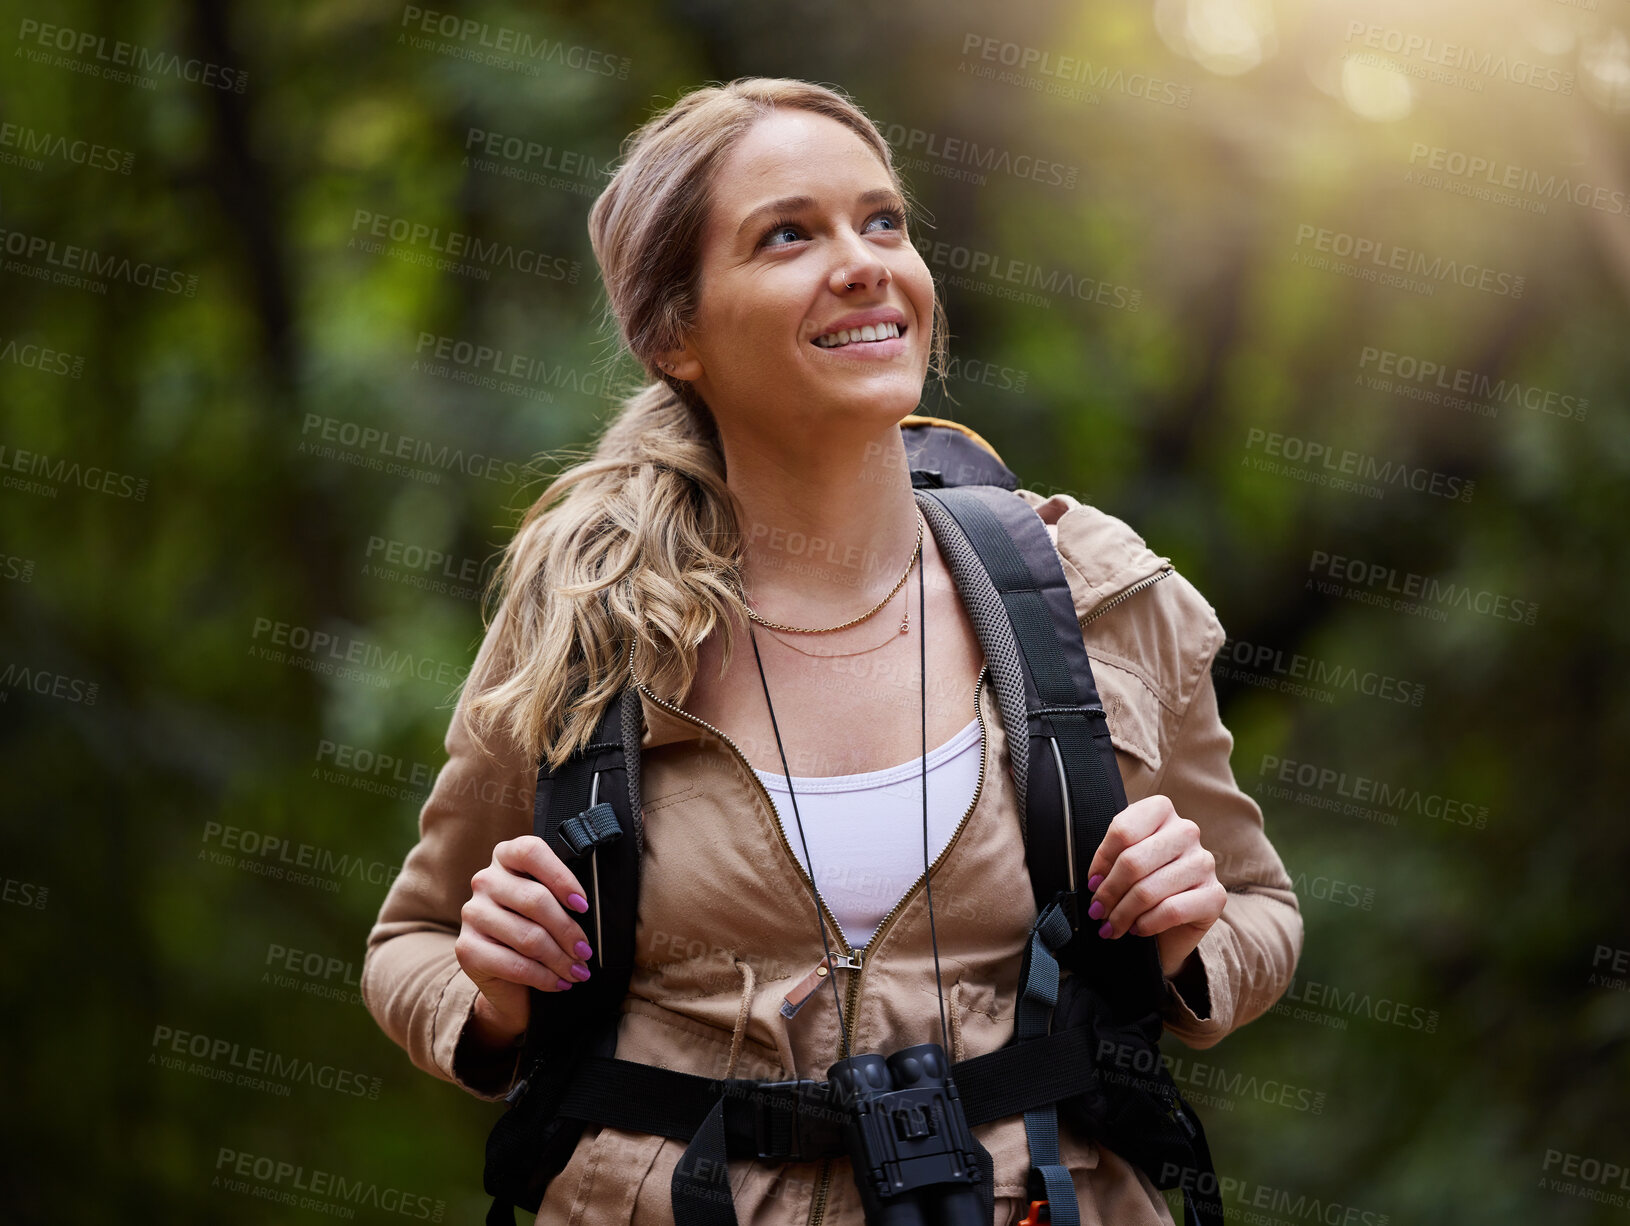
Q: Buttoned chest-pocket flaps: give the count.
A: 1